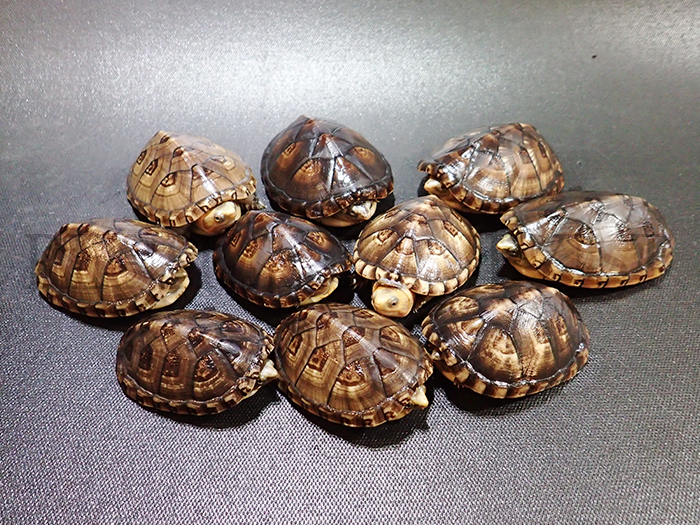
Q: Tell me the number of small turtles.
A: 10